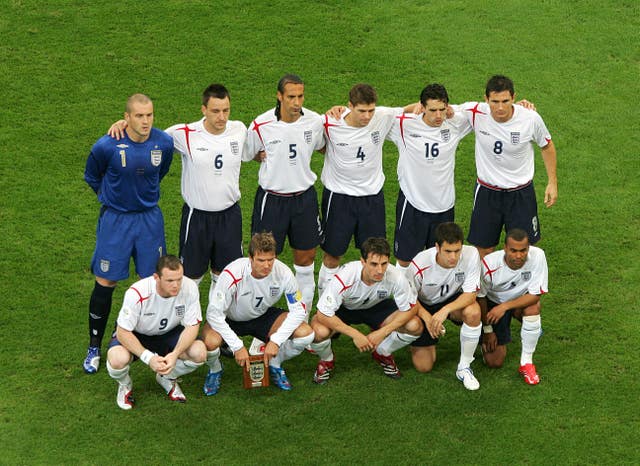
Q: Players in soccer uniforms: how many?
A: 11